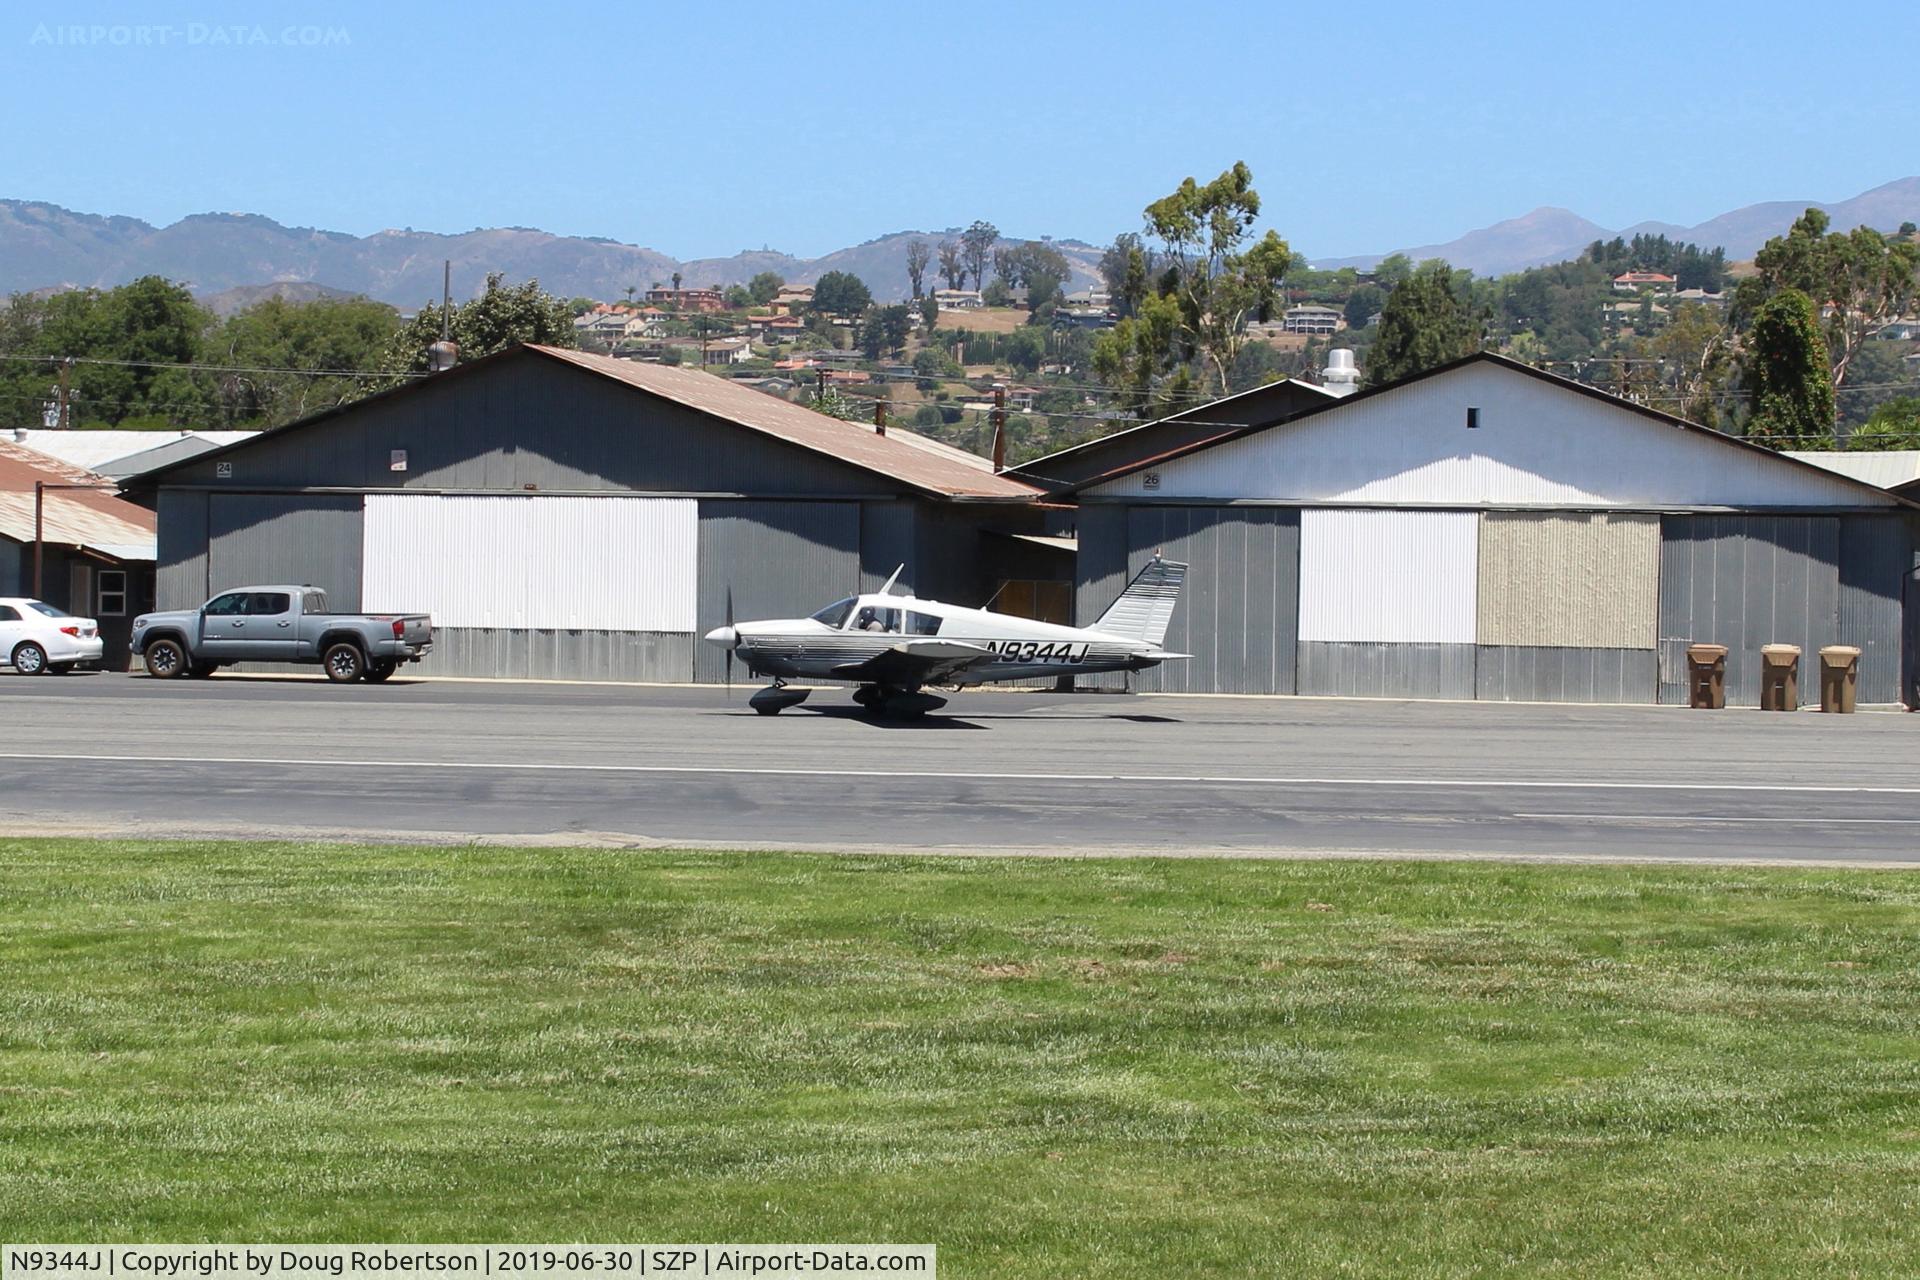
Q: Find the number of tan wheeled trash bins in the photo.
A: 3